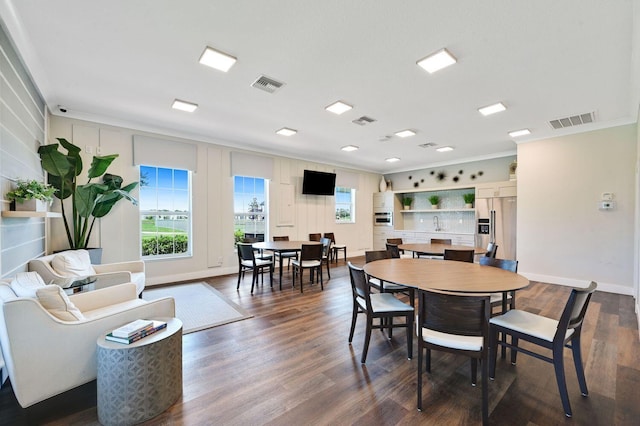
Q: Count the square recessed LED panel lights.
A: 11